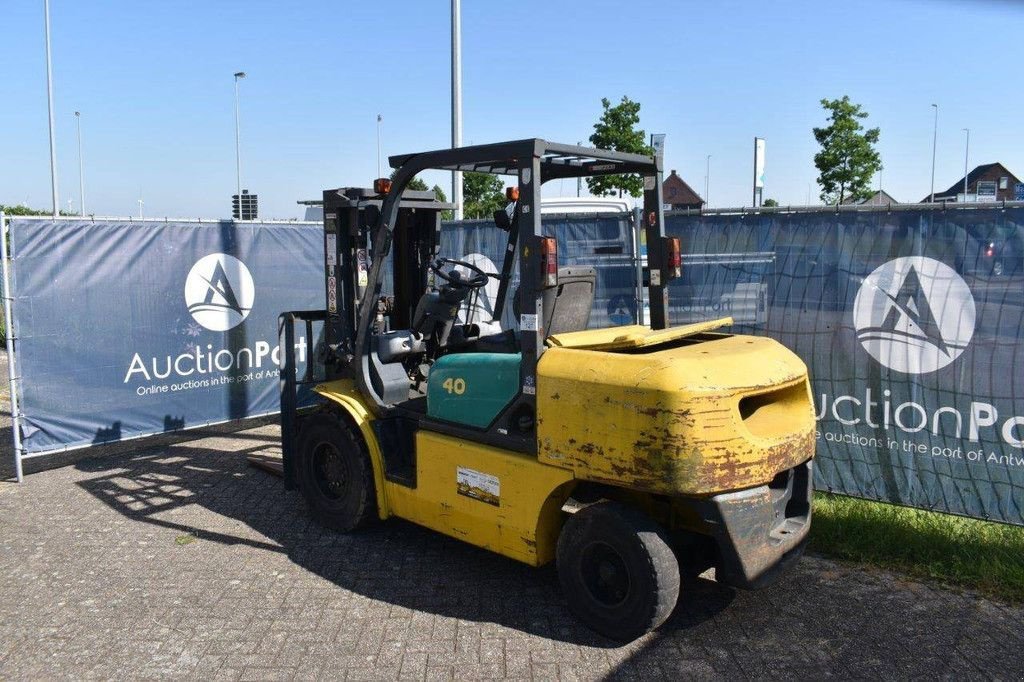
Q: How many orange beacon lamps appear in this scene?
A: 2